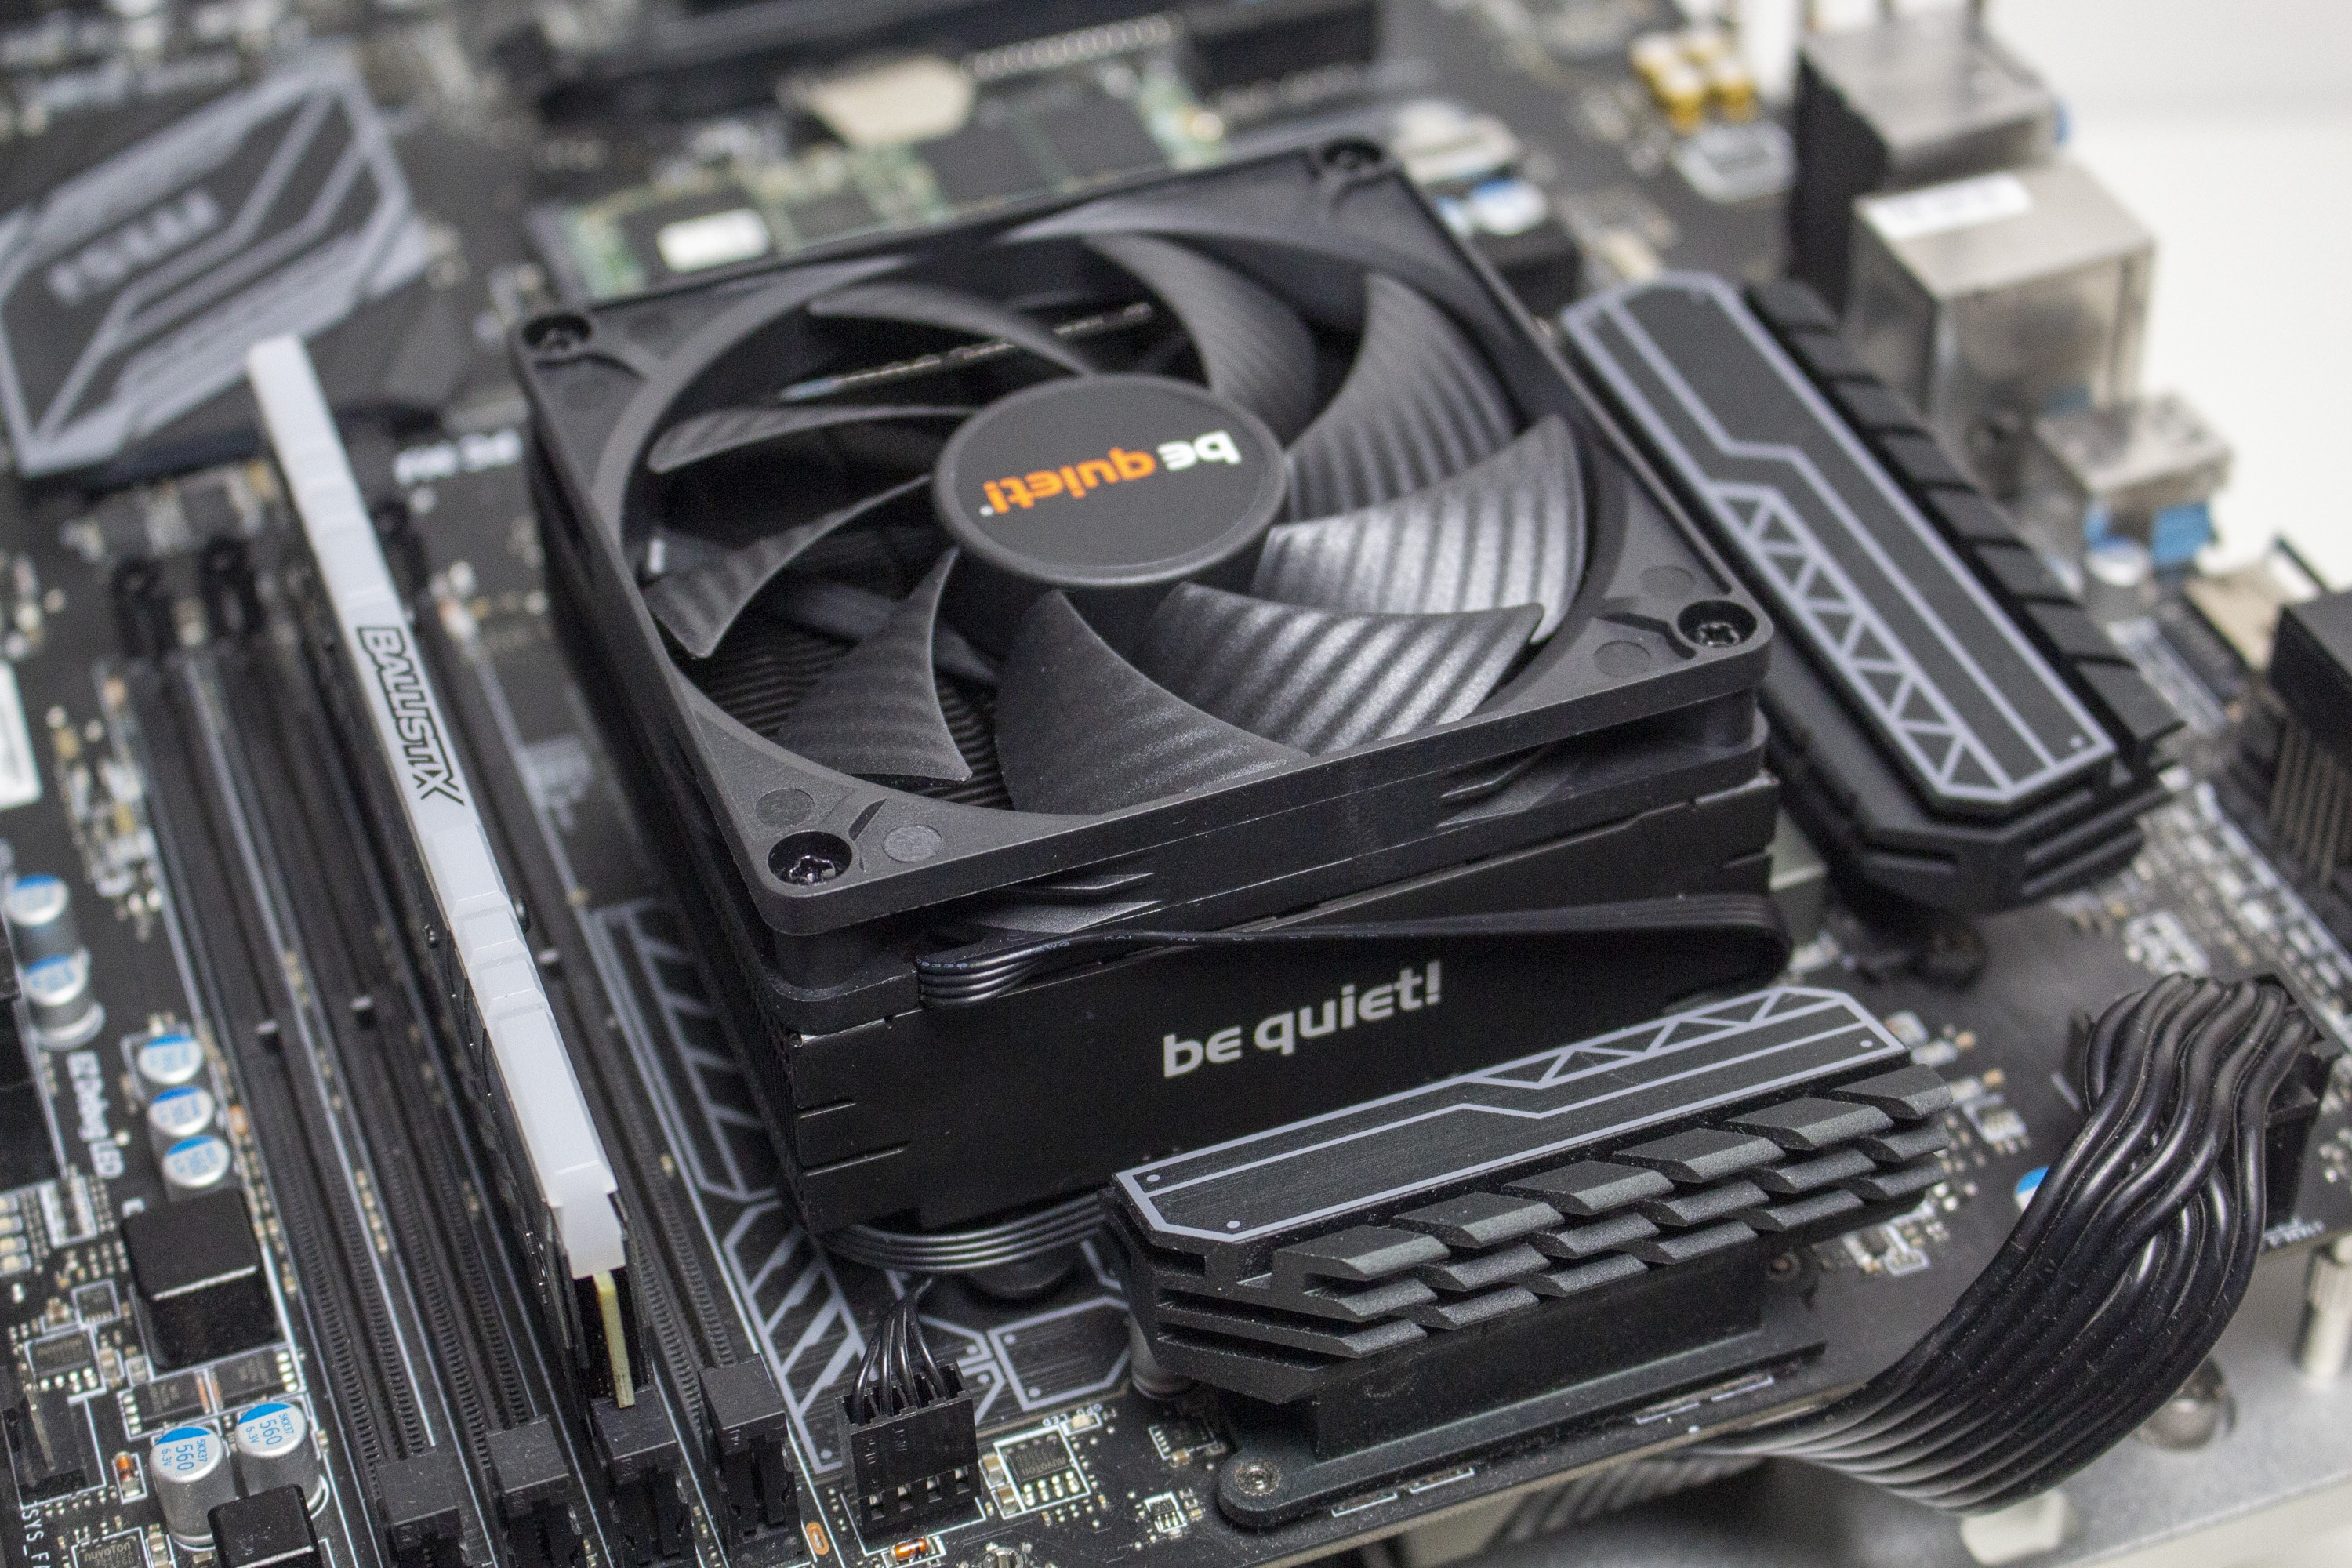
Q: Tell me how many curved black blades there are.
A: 9